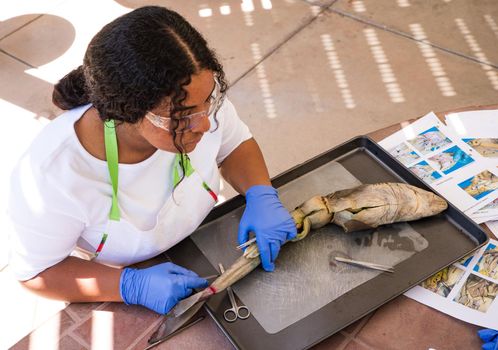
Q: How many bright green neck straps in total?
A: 2